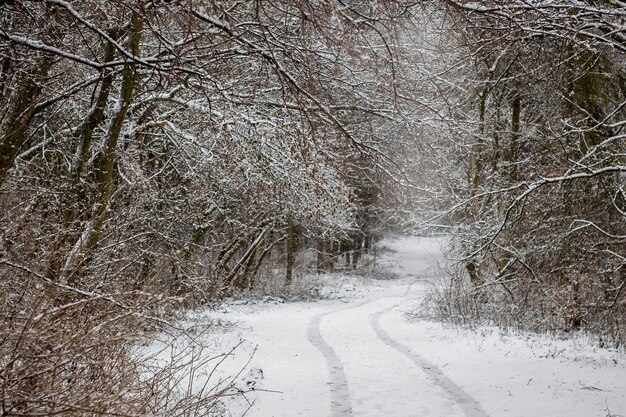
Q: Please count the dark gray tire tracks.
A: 2